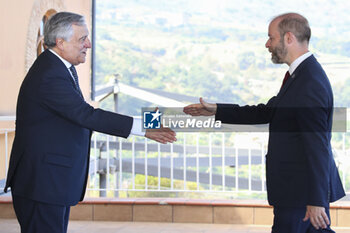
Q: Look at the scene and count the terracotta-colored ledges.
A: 1